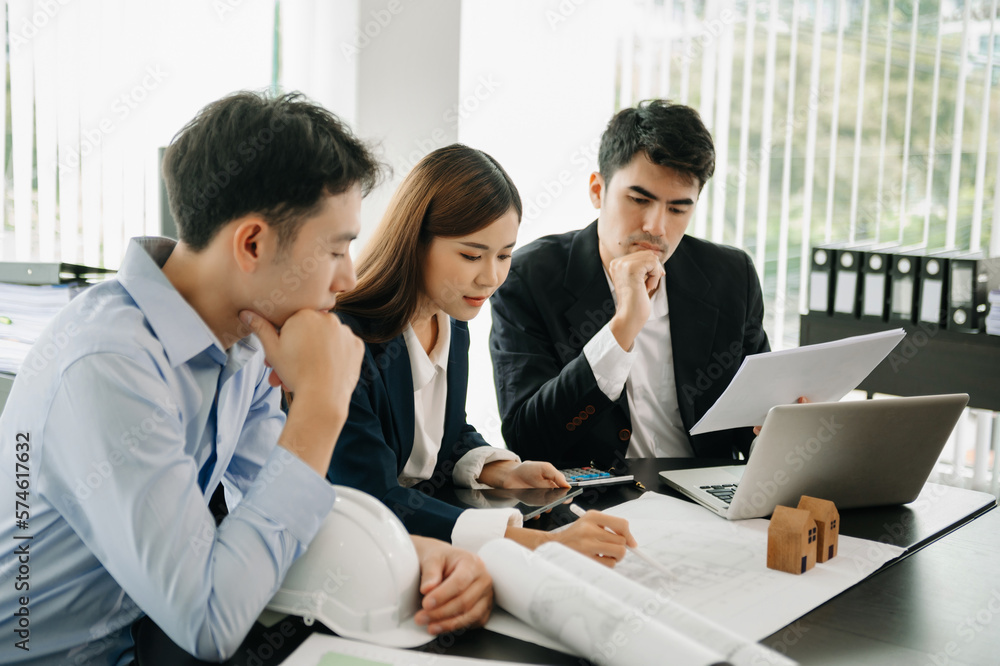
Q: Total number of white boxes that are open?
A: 0